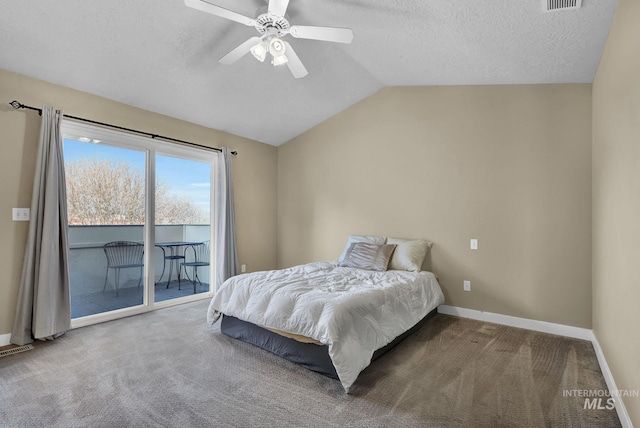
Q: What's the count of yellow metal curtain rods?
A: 0